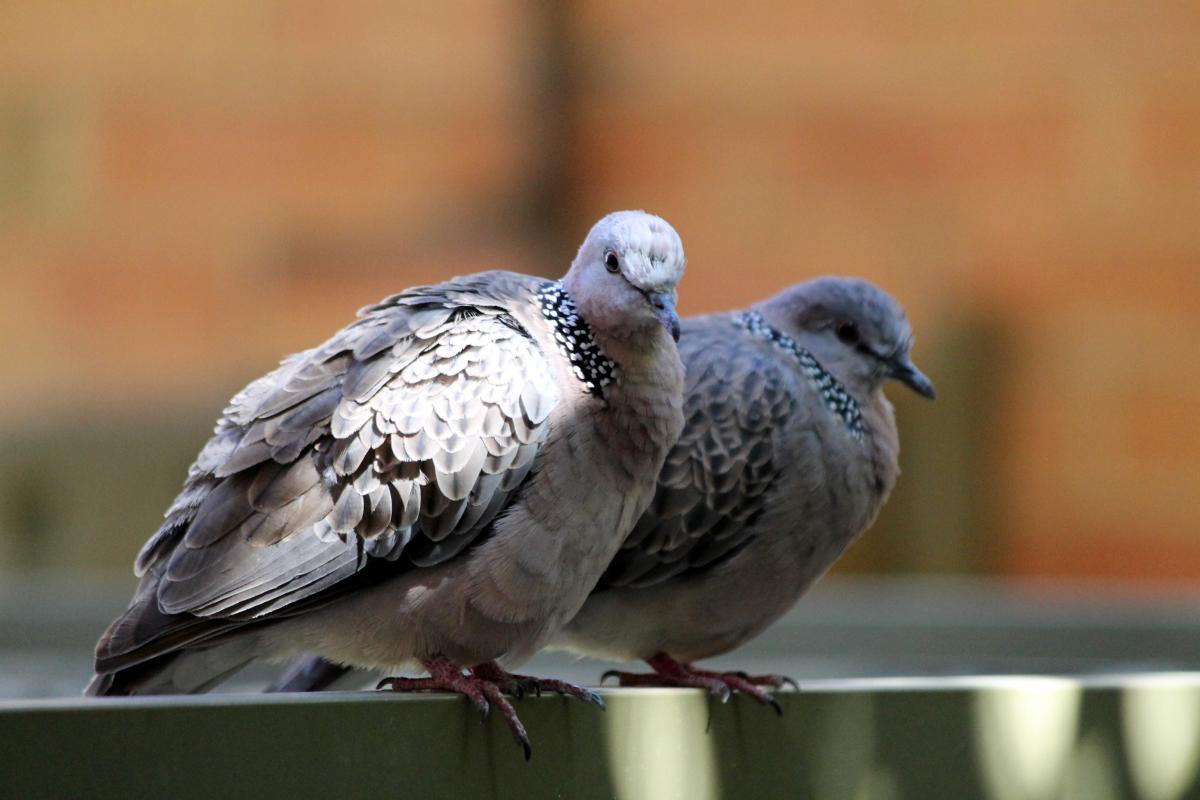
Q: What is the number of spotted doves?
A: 2